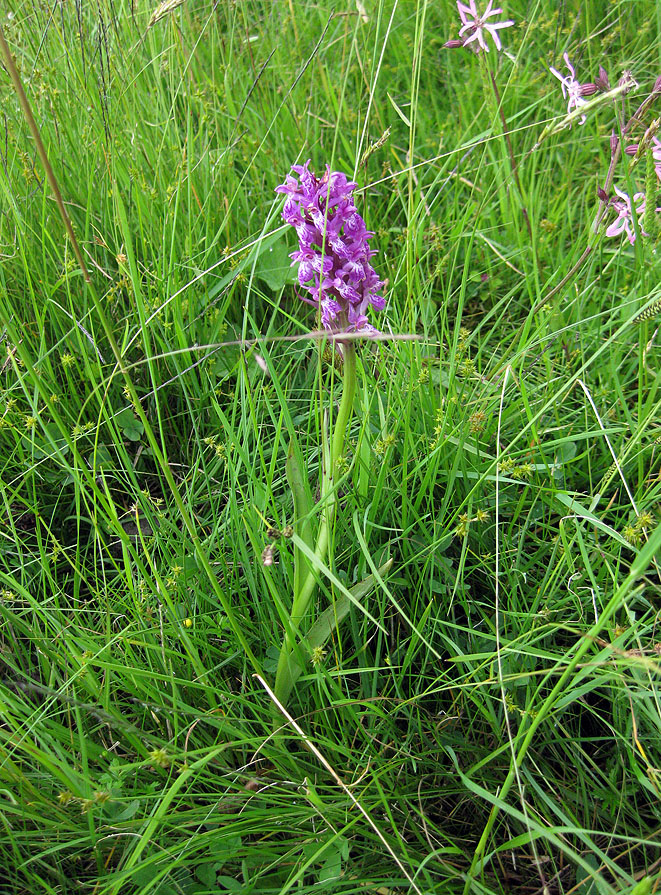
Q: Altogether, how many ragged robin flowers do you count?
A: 4